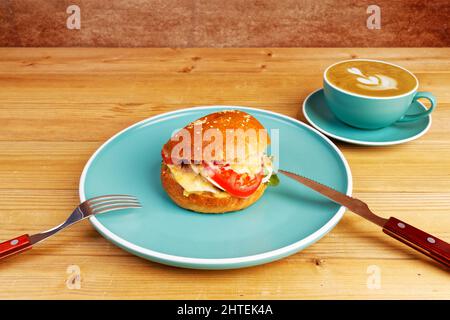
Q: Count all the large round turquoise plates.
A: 1